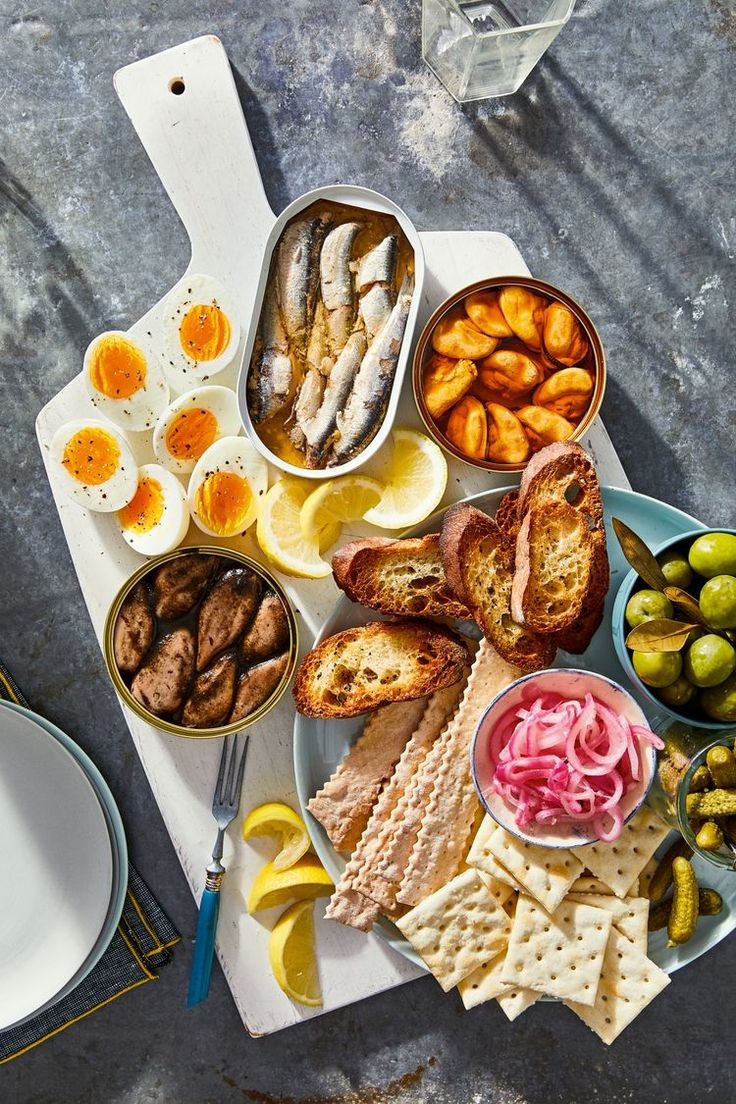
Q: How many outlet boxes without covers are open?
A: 0